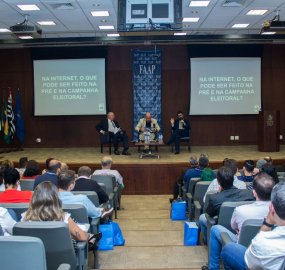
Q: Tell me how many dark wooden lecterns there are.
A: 1